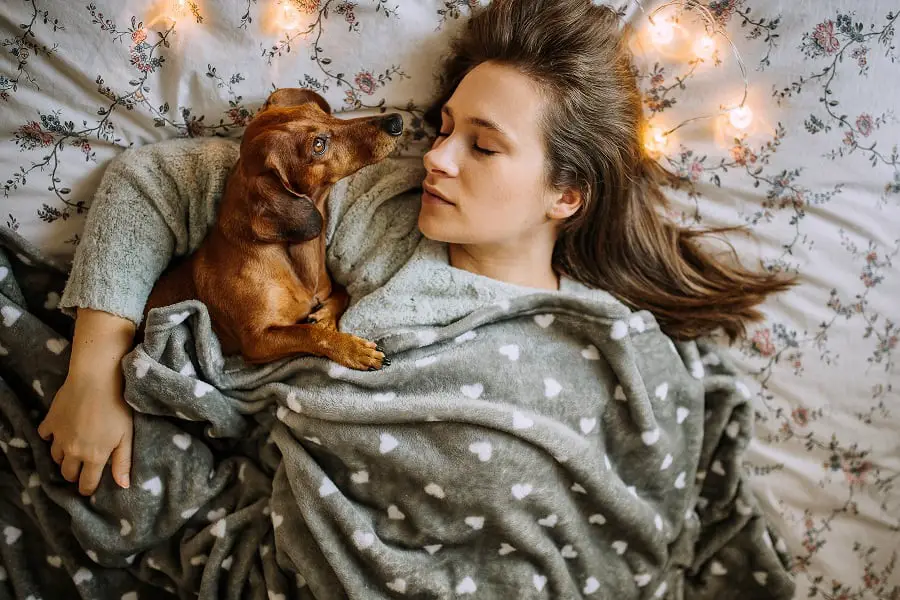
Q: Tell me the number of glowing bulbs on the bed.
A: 6